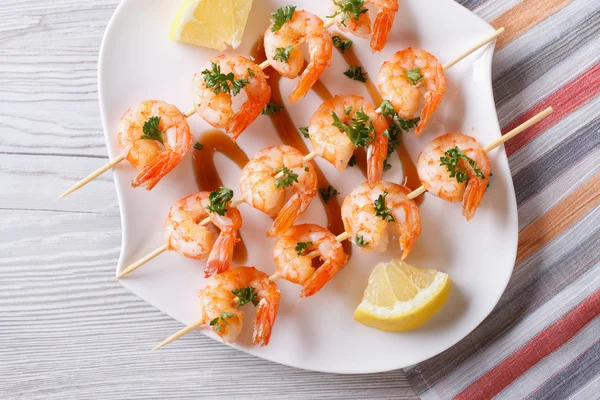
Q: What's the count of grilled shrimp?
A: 12